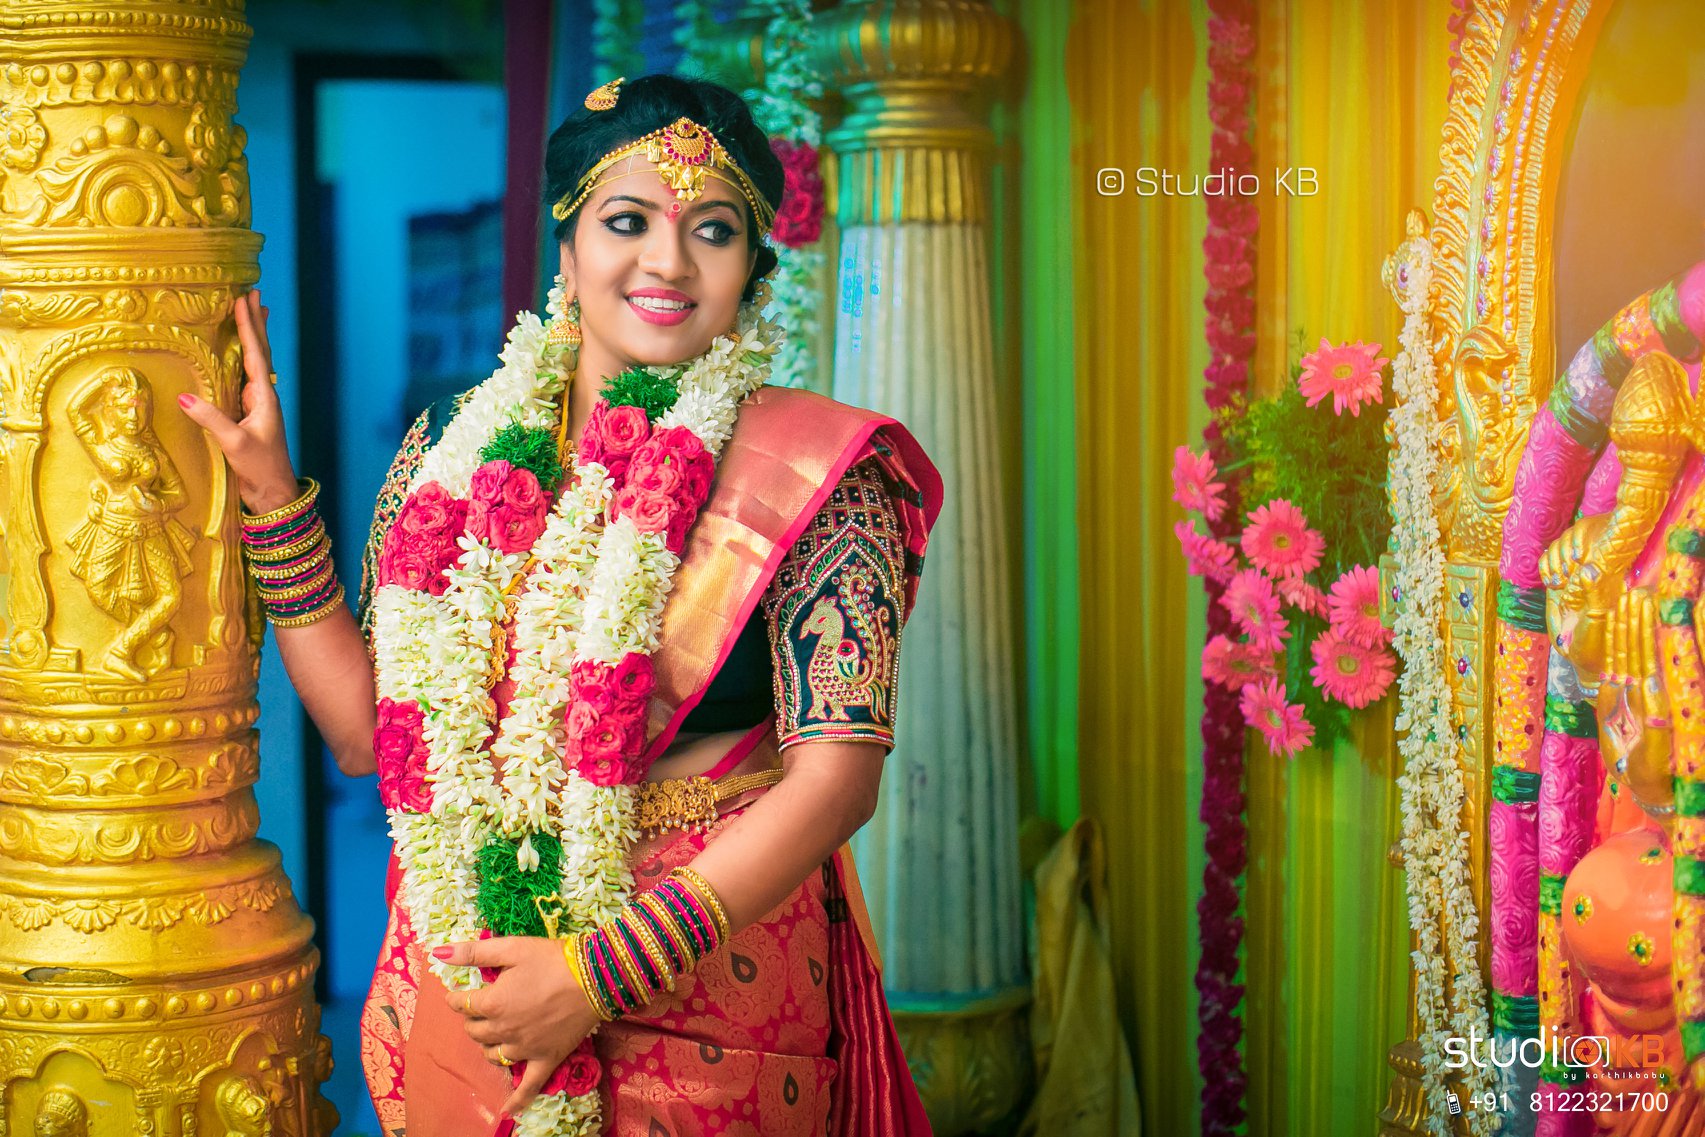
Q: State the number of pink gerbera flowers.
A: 10